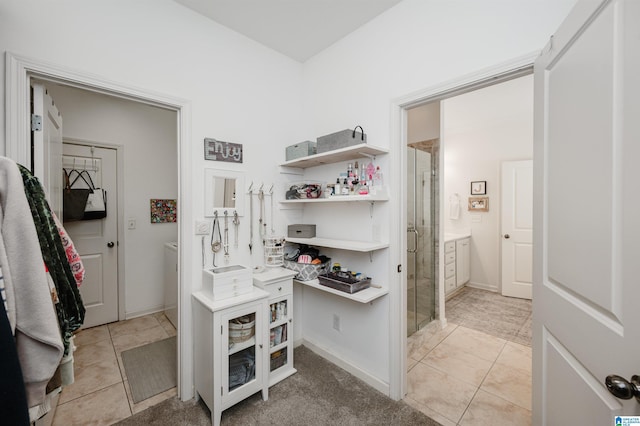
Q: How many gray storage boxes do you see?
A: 3